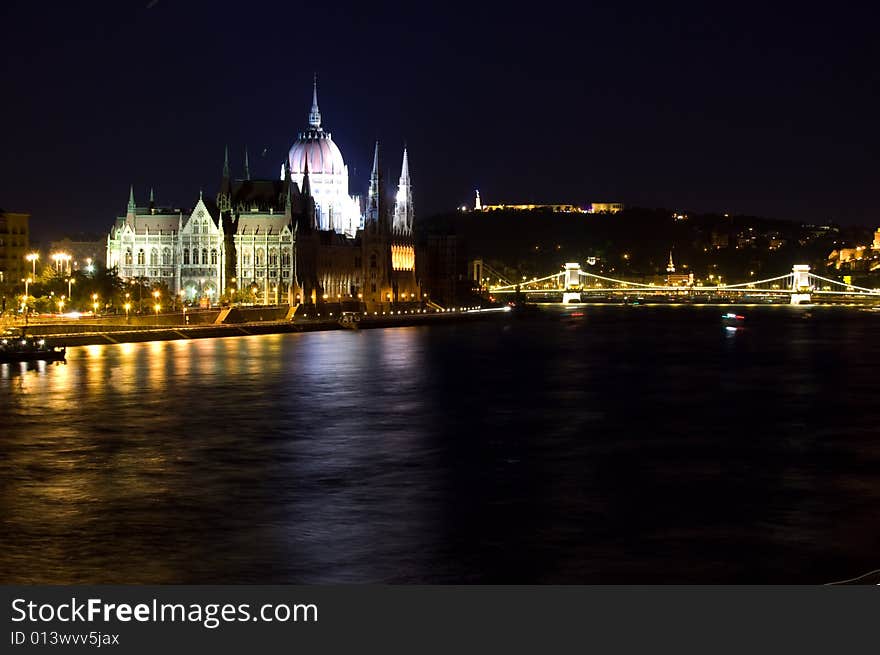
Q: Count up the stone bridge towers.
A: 2